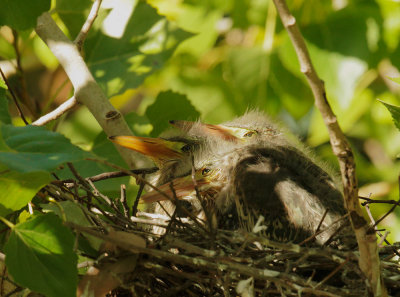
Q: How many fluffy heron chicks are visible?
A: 3